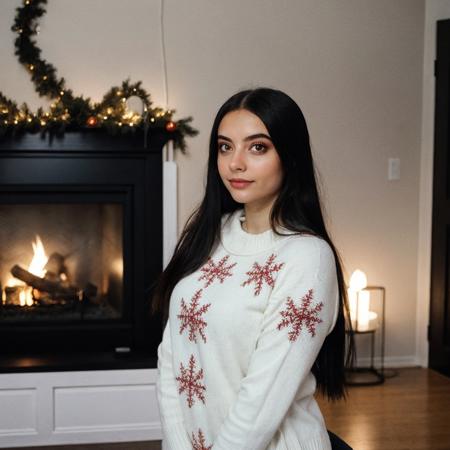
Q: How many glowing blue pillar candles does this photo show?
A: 0